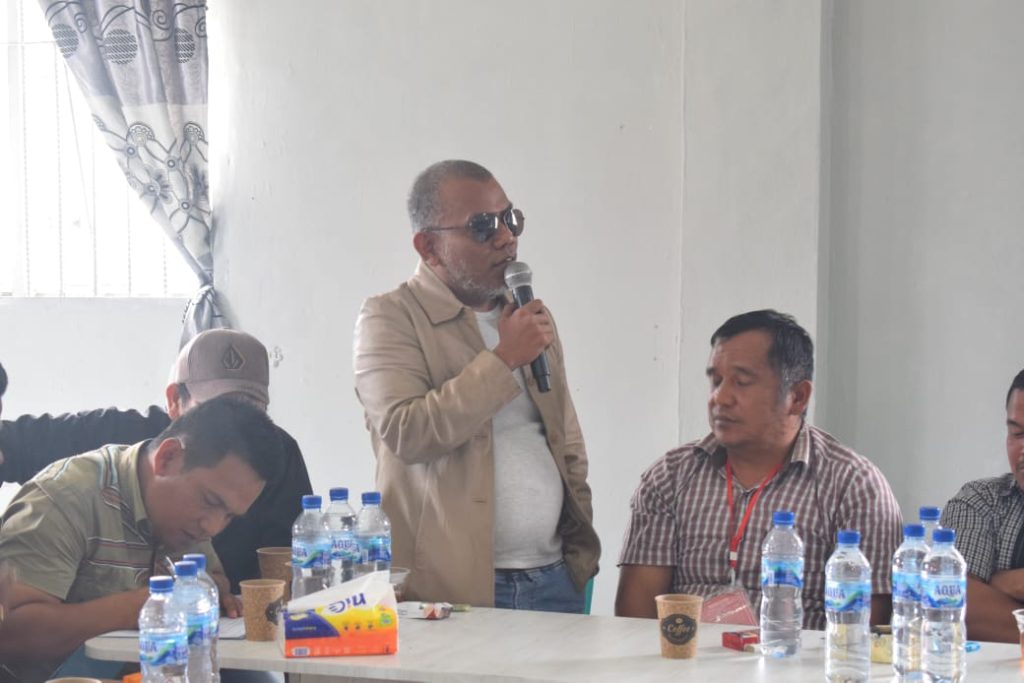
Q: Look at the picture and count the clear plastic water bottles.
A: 11